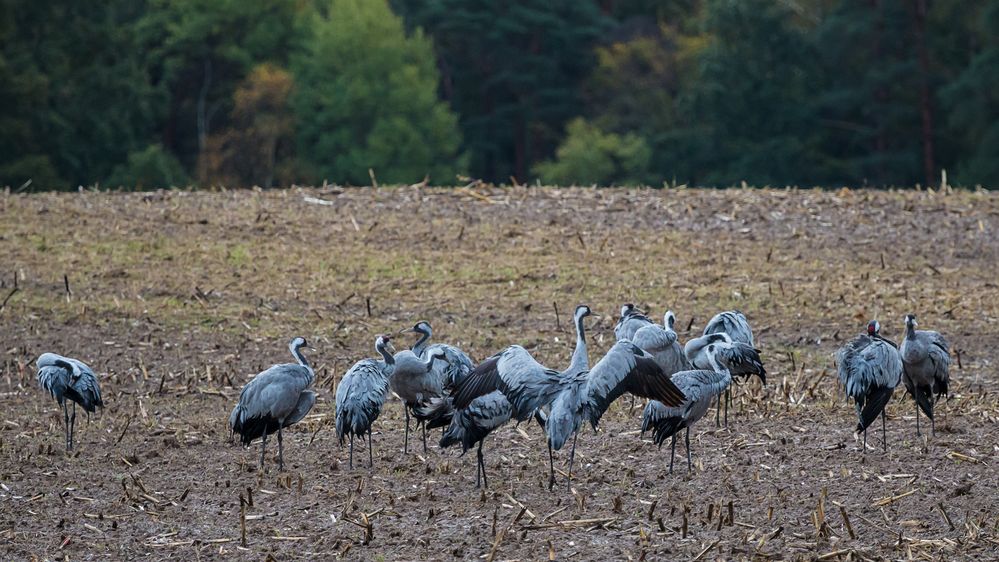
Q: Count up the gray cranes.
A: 14